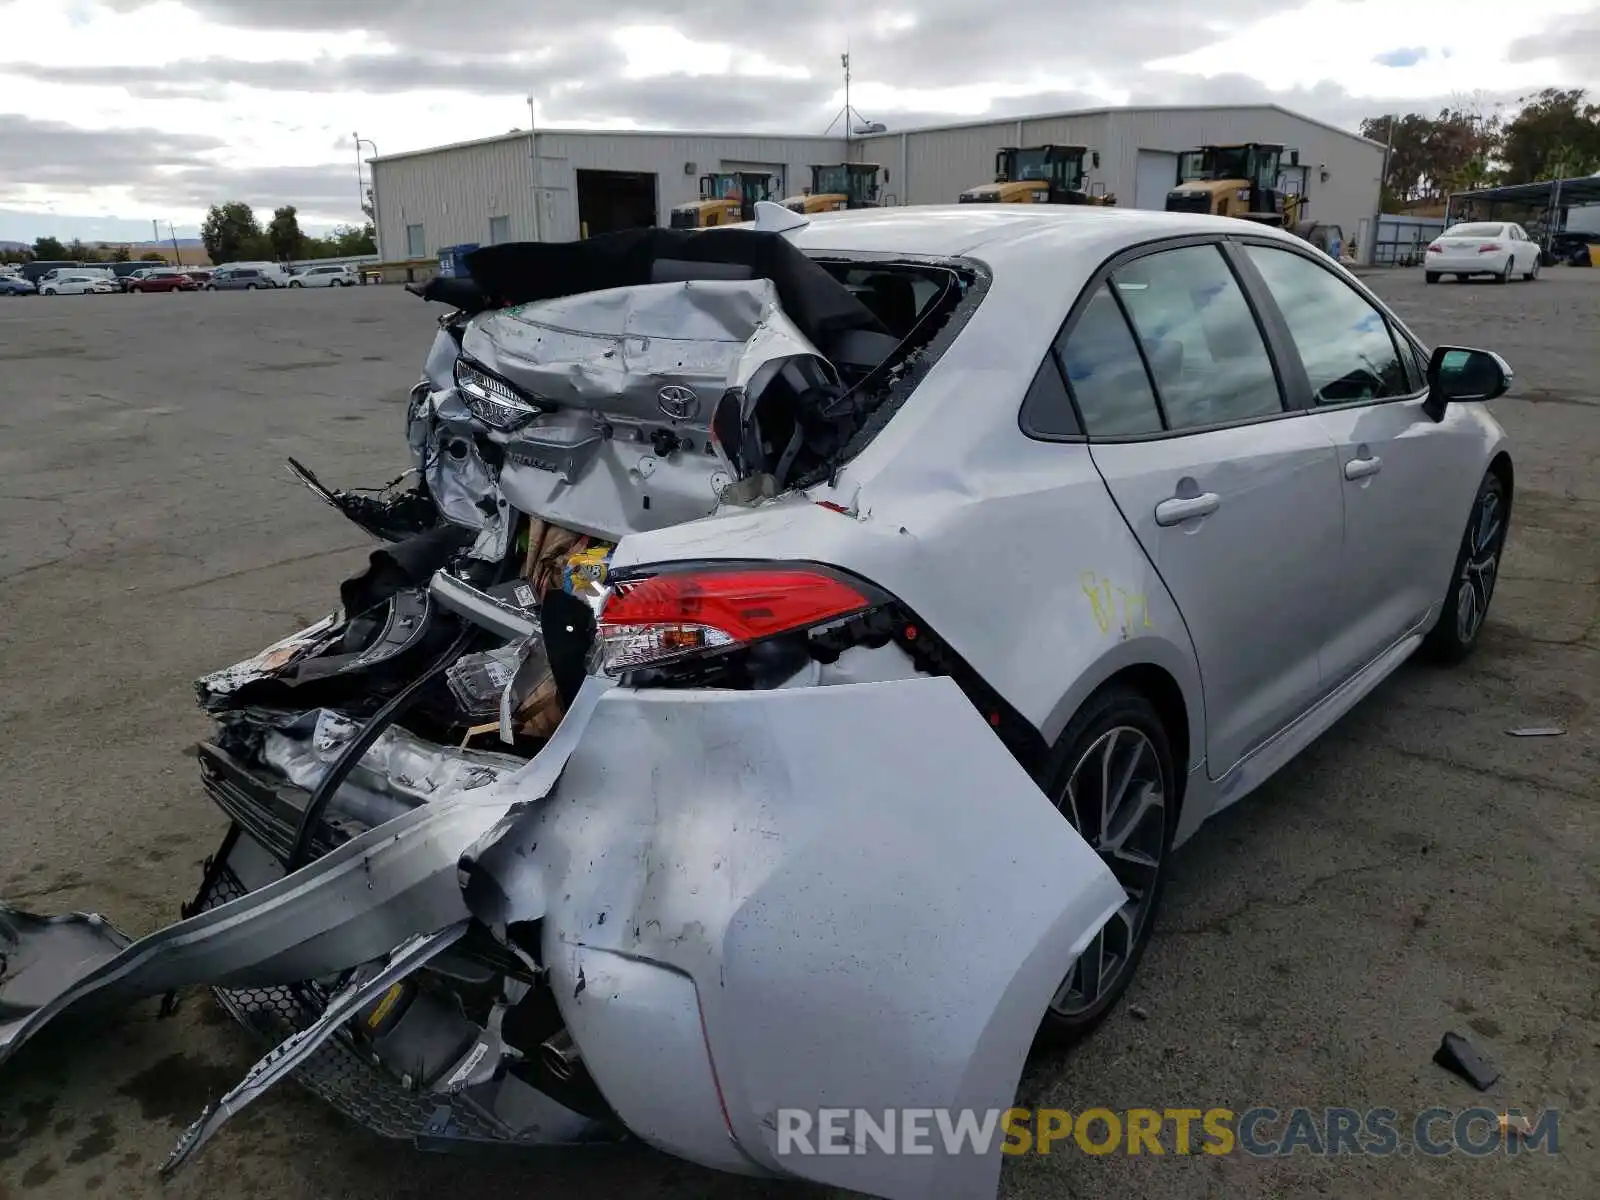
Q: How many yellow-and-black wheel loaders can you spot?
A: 4